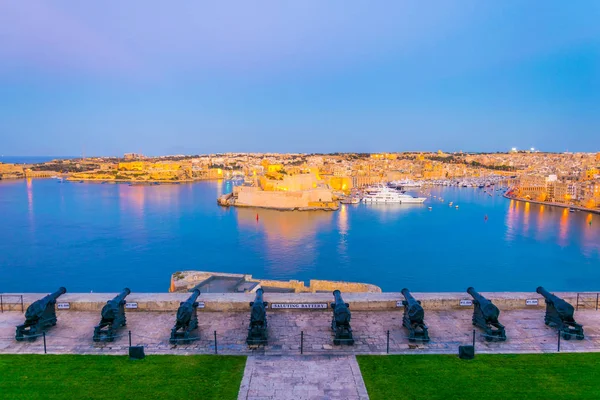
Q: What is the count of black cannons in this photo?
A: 8